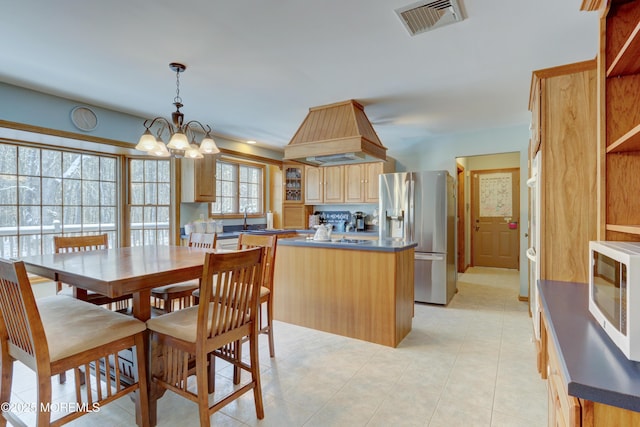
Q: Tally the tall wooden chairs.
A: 5